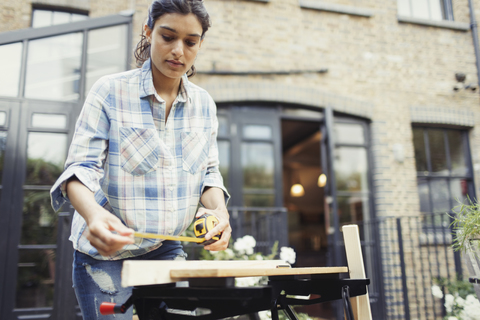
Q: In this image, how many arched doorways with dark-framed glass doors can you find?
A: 1